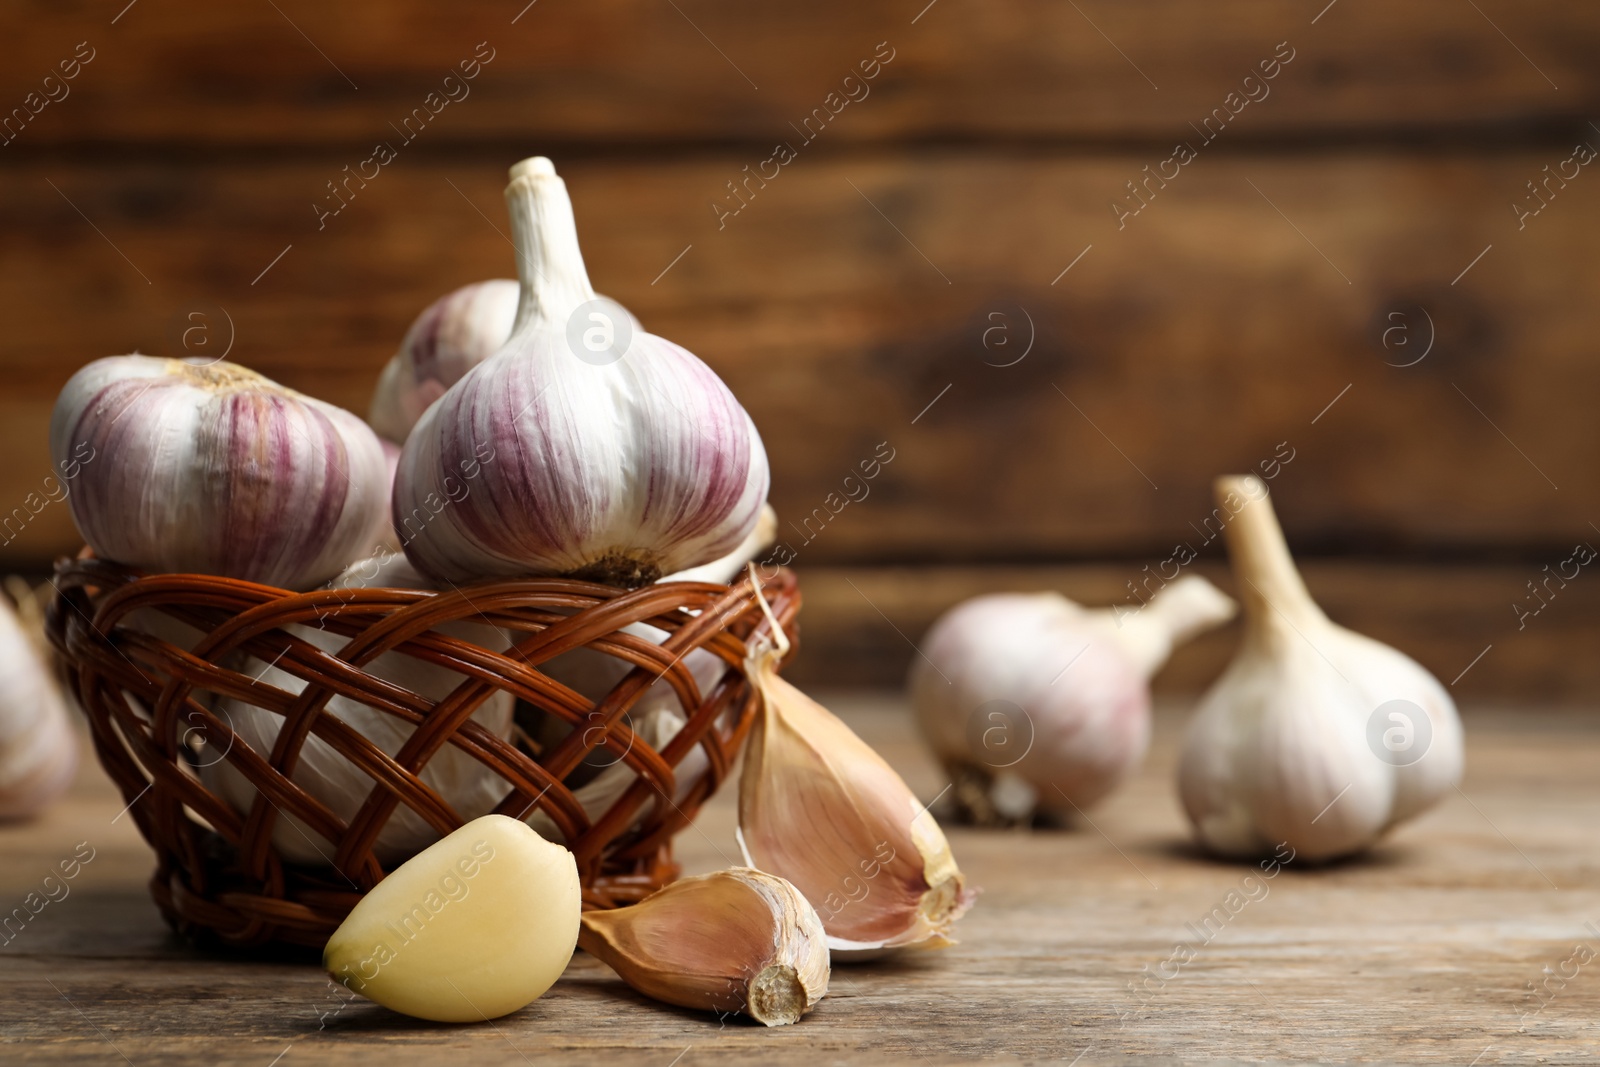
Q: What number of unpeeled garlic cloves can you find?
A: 2